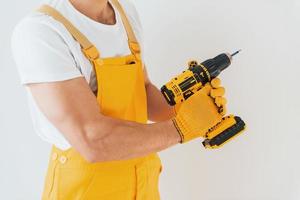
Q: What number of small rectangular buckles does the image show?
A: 2